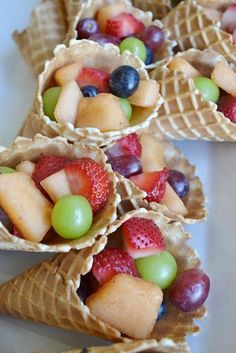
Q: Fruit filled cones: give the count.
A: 7